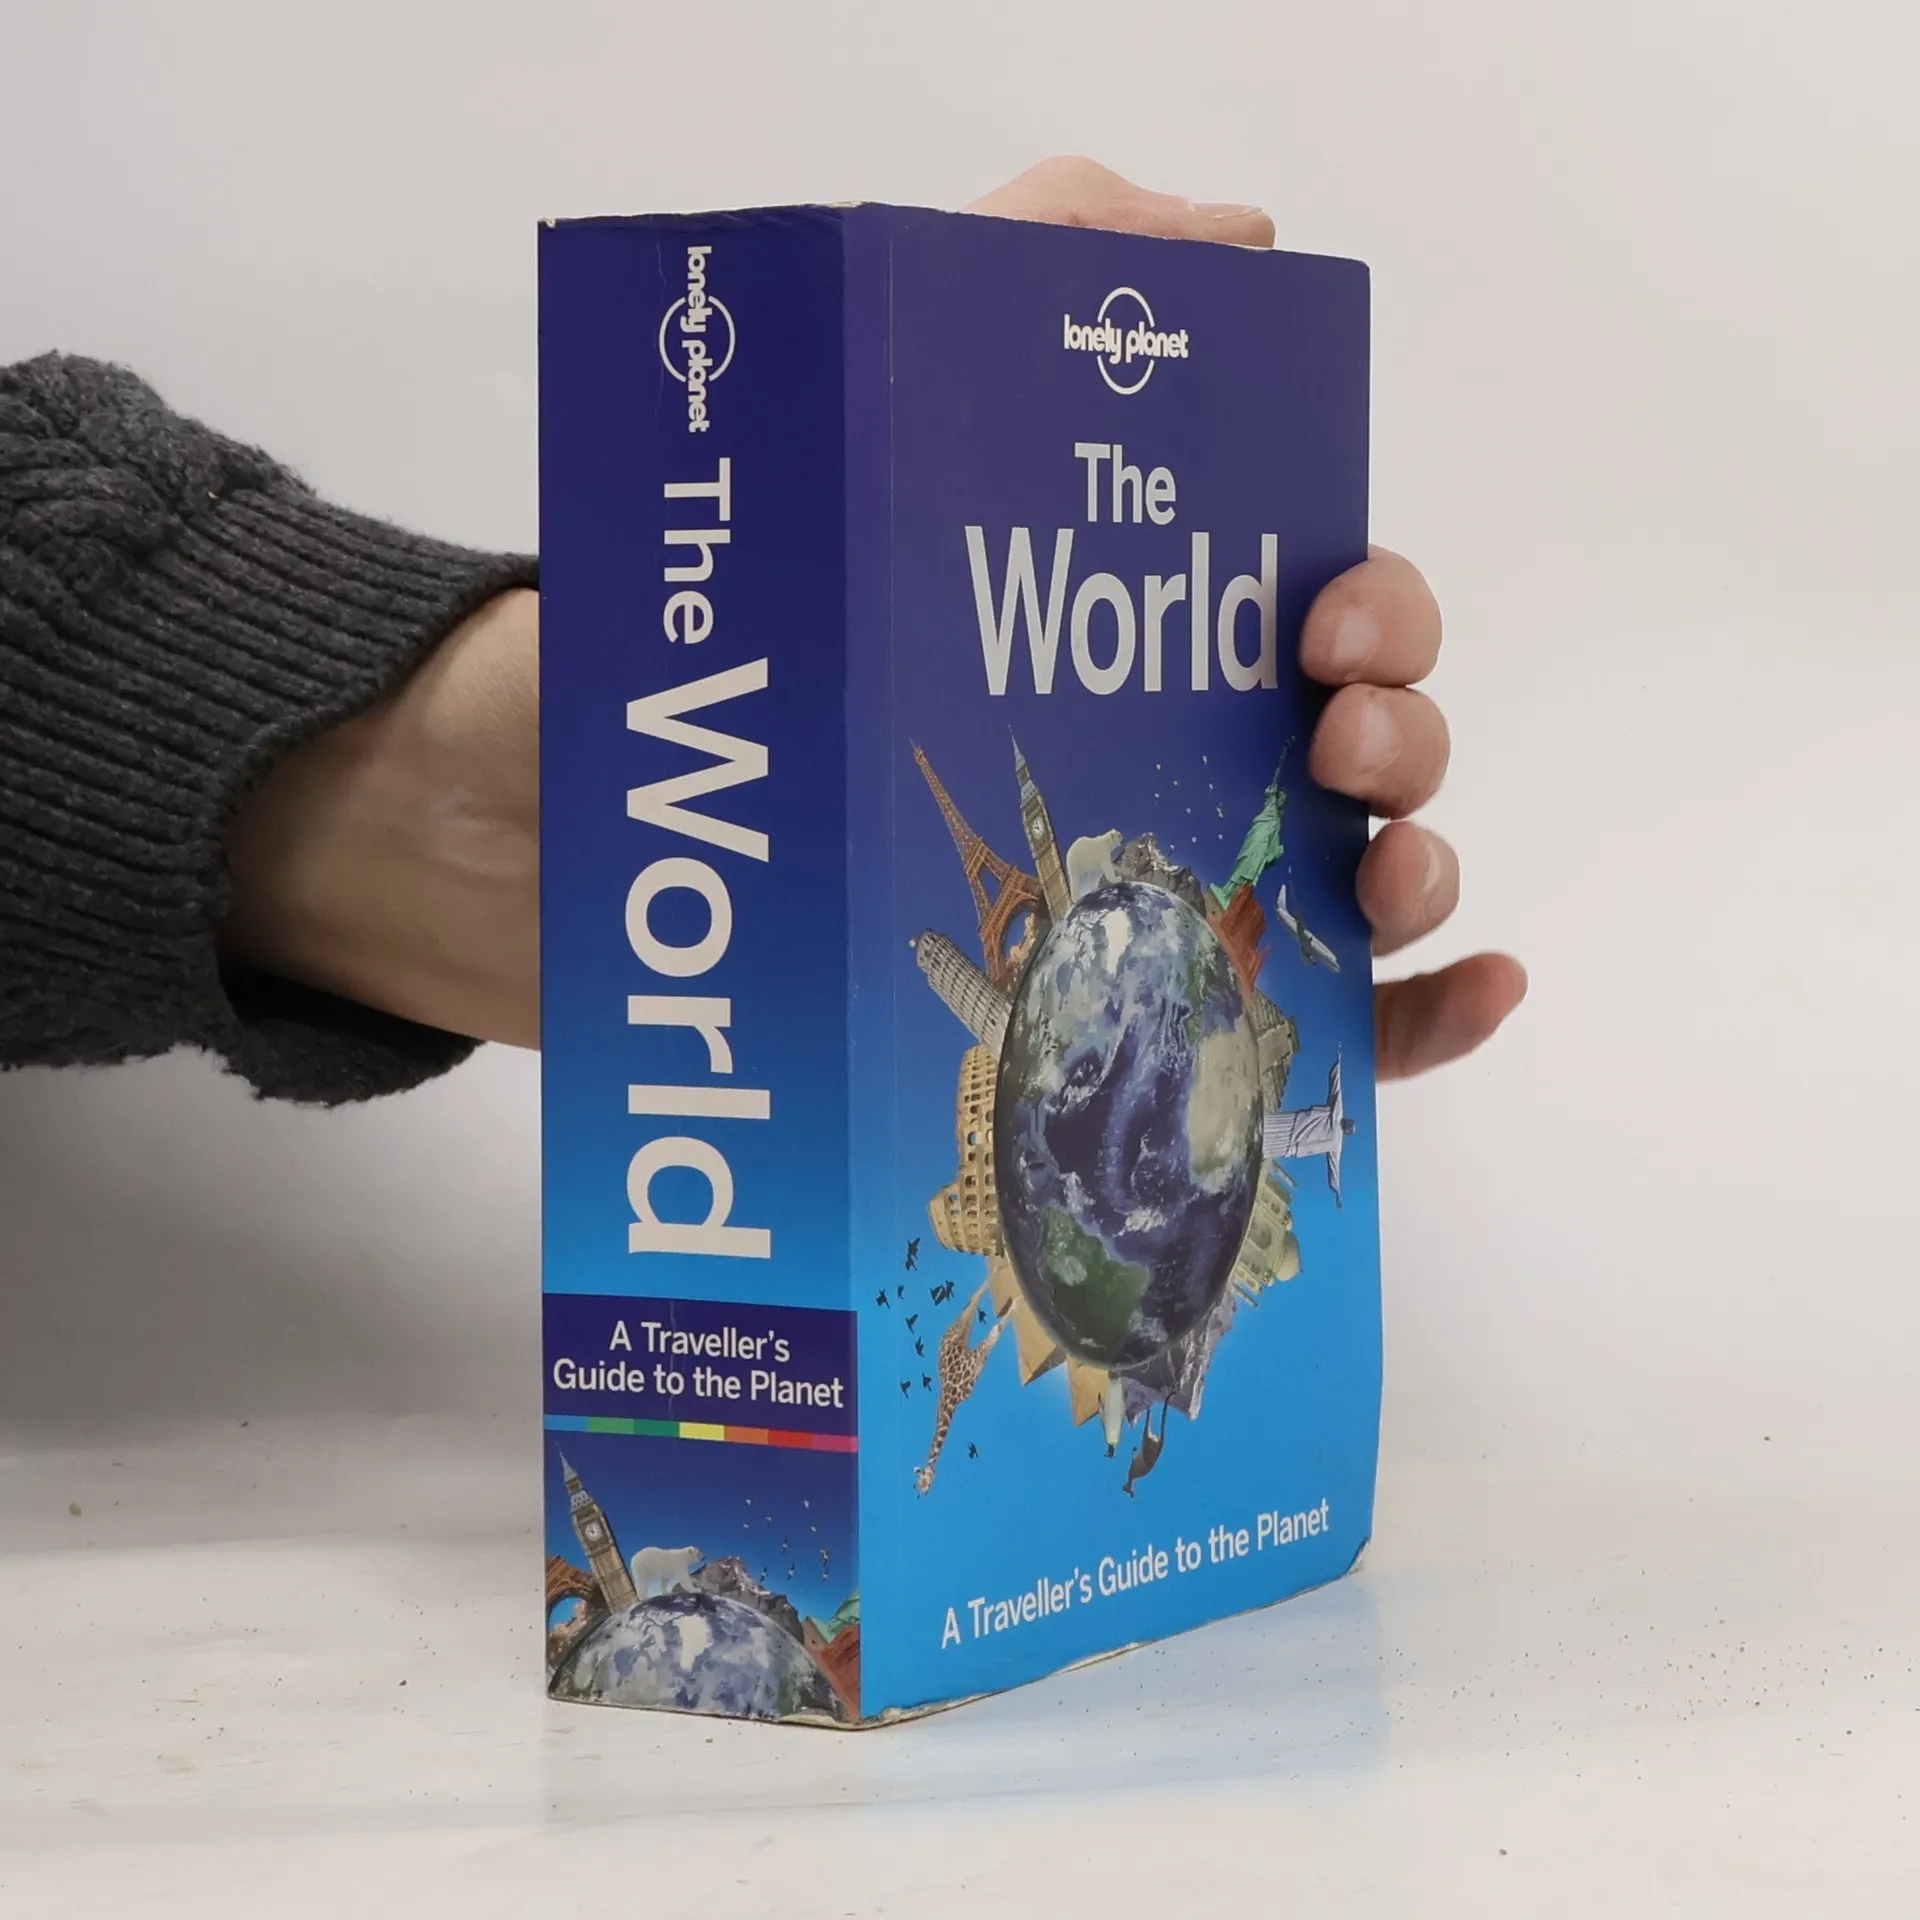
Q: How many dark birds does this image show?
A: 12